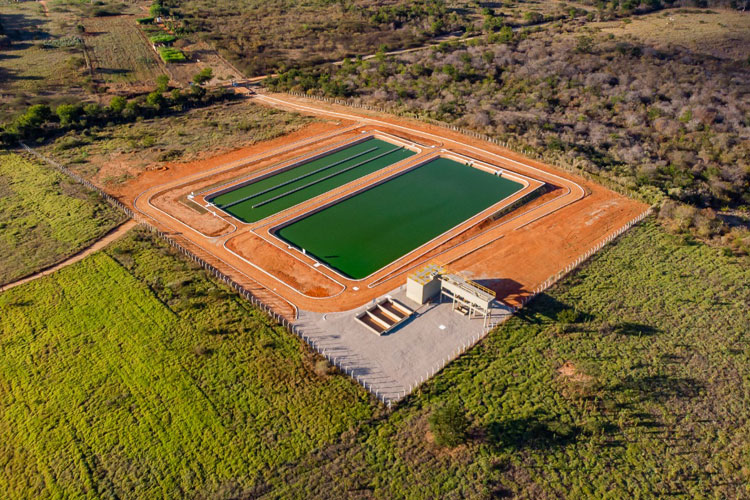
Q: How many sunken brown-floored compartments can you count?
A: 3